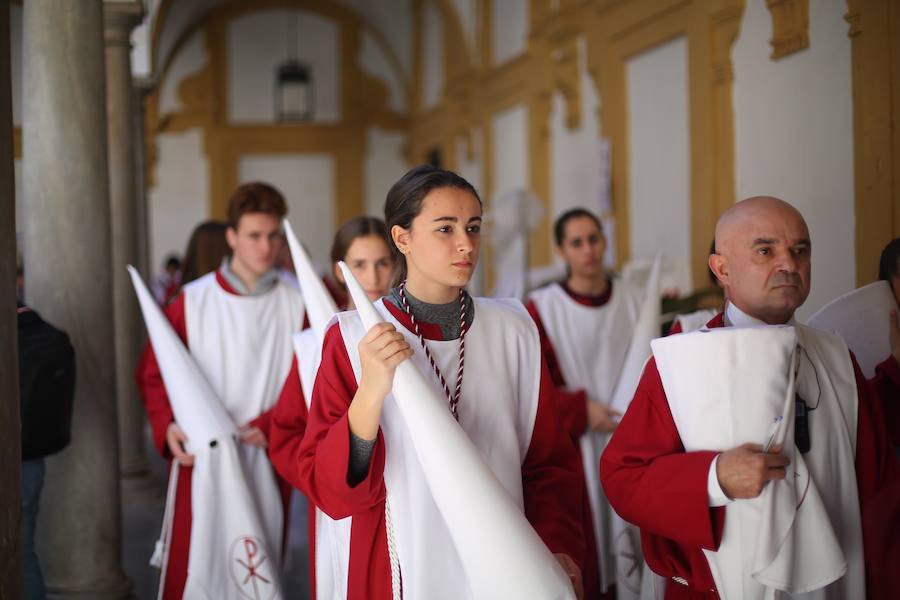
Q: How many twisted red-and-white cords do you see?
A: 1